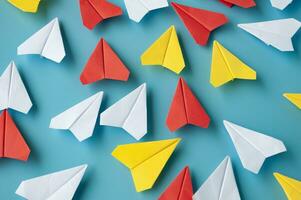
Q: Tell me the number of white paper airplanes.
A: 10